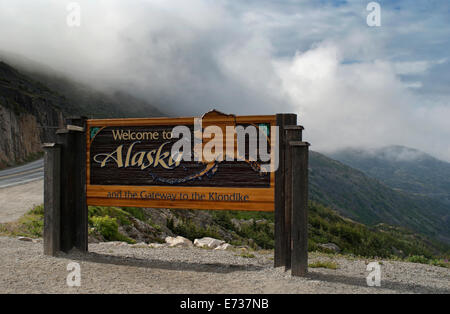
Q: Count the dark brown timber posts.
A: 6